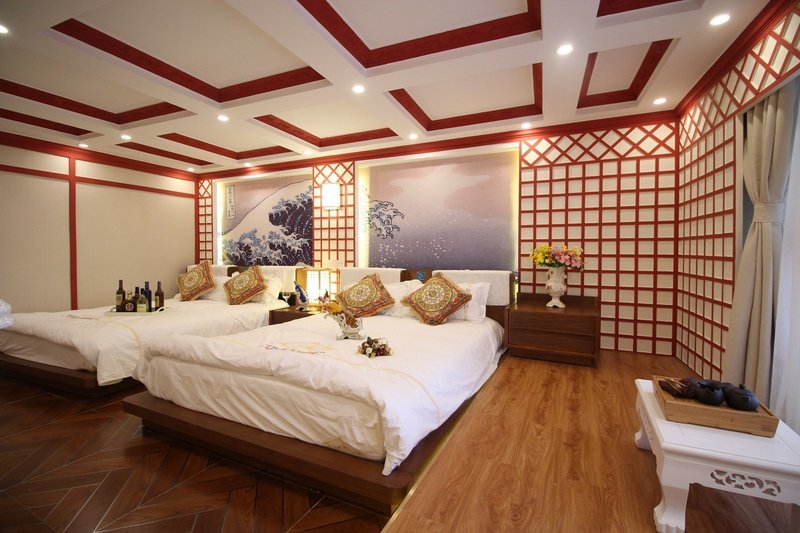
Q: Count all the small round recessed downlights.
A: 13